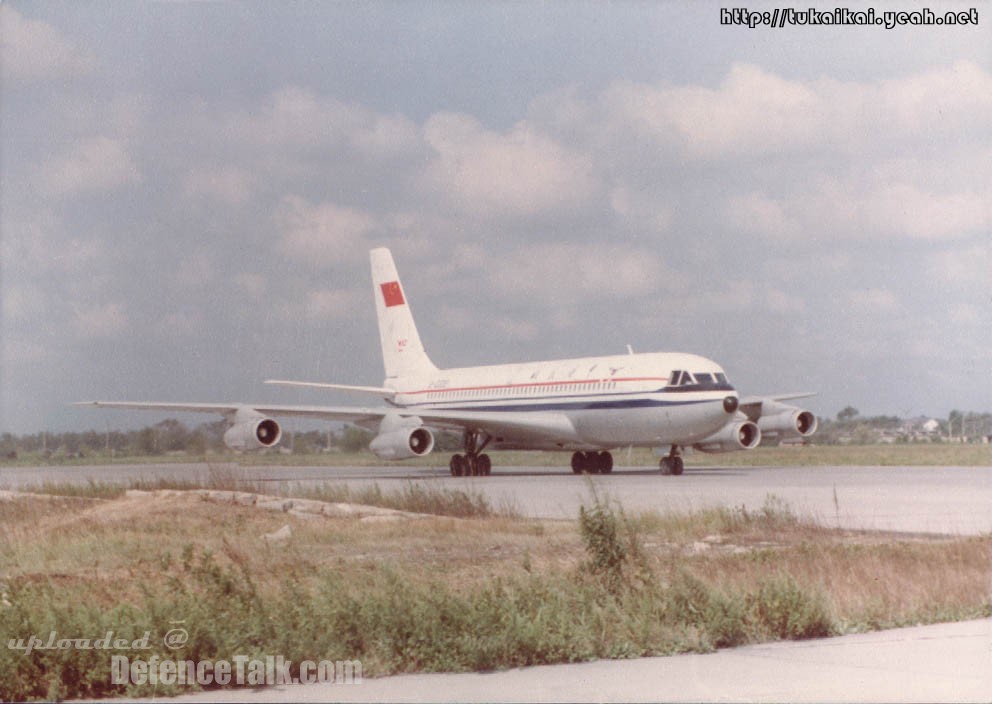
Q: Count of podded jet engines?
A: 4